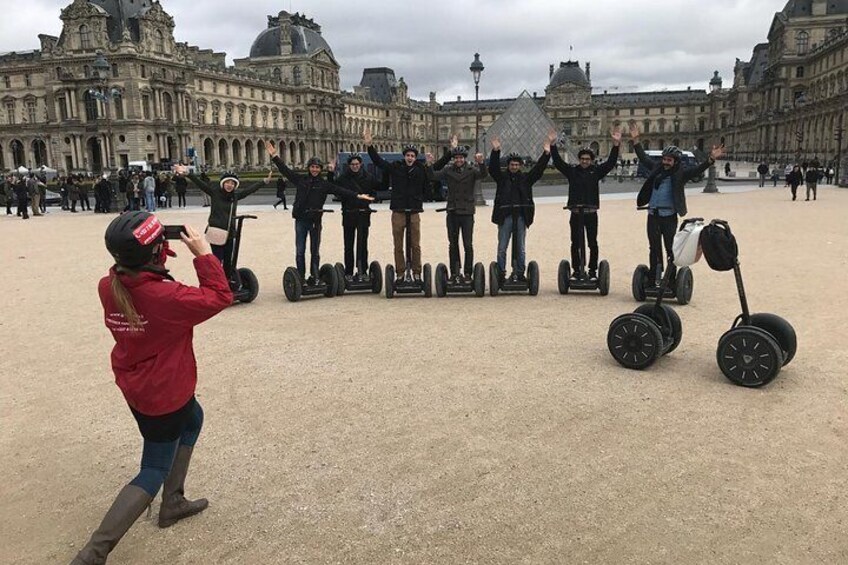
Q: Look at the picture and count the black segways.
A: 10